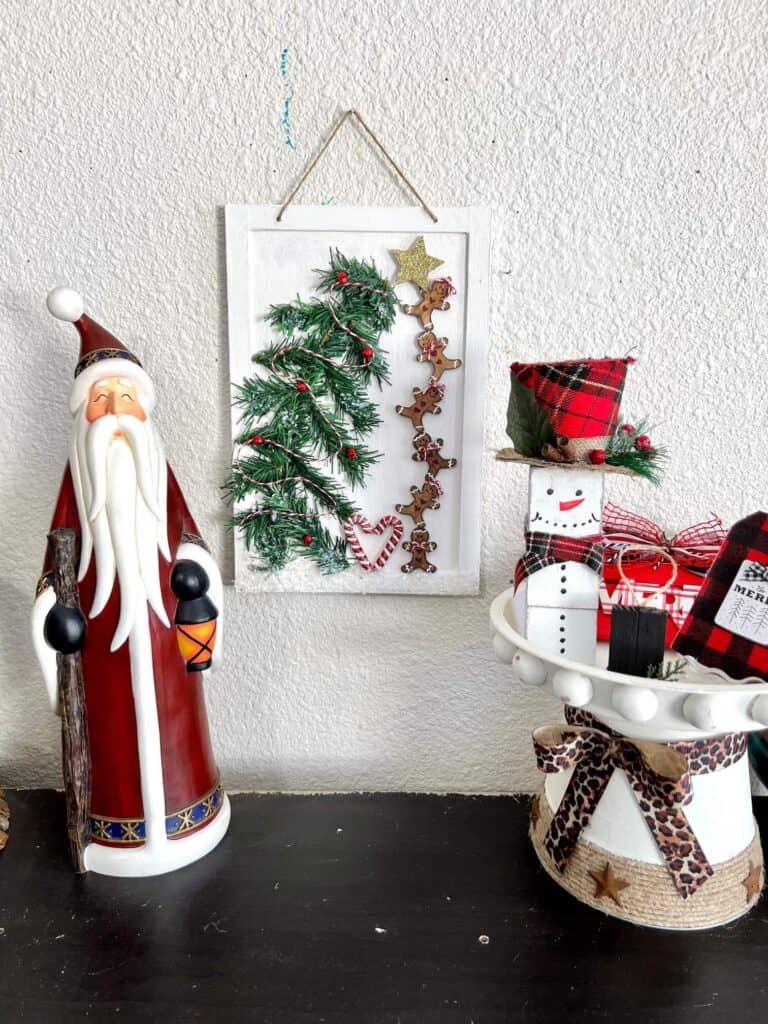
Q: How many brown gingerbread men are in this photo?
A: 6